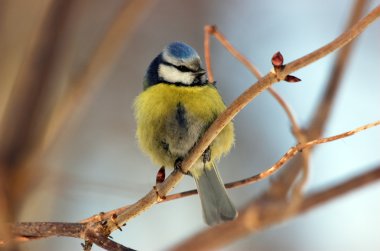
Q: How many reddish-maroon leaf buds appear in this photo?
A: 3